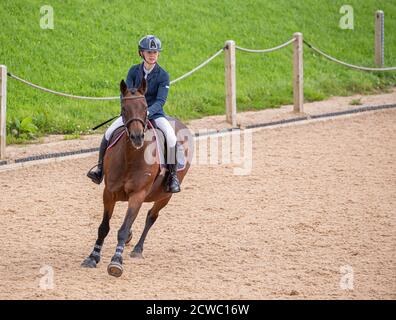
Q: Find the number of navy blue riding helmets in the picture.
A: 1